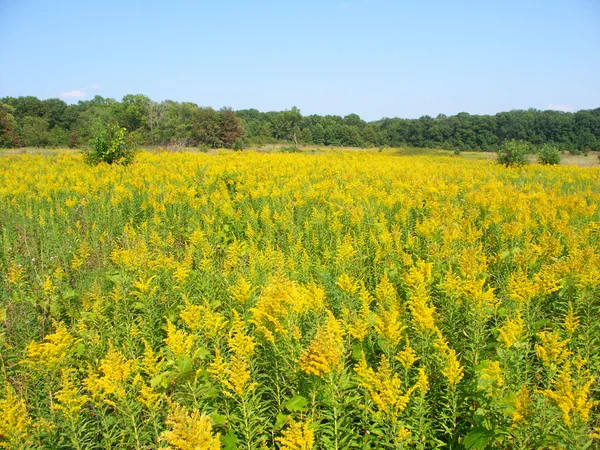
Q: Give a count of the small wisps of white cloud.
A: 2